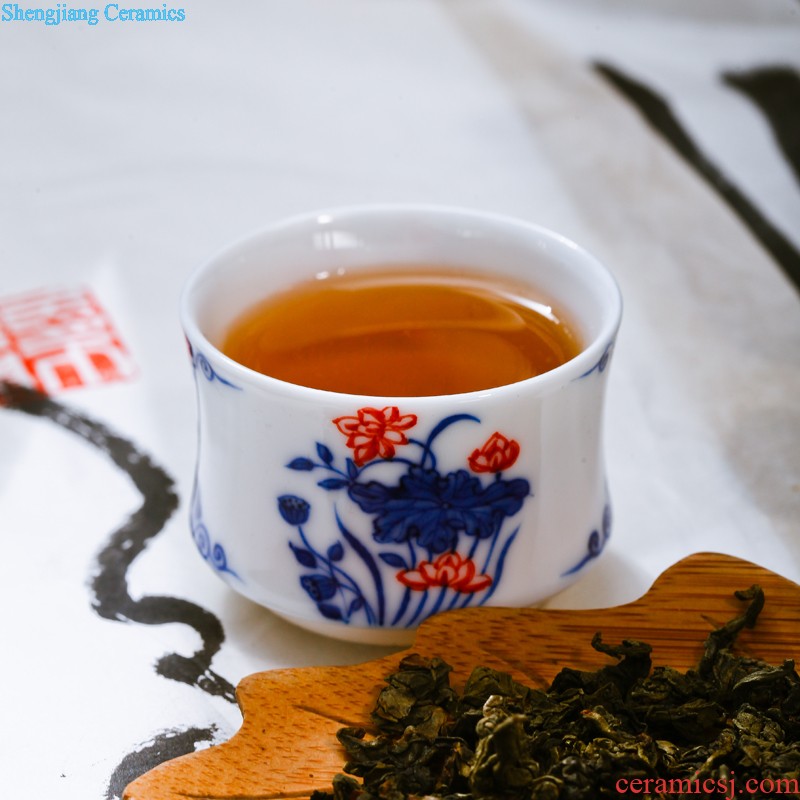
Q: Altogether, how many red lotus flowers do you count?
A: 3